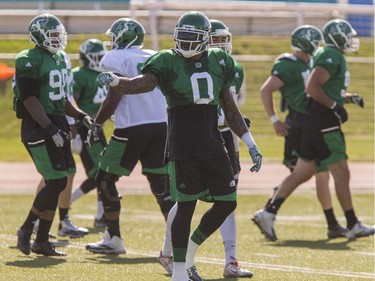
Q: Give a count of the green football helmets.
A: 7